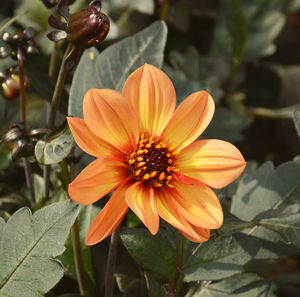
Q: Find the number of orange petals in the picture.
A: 10